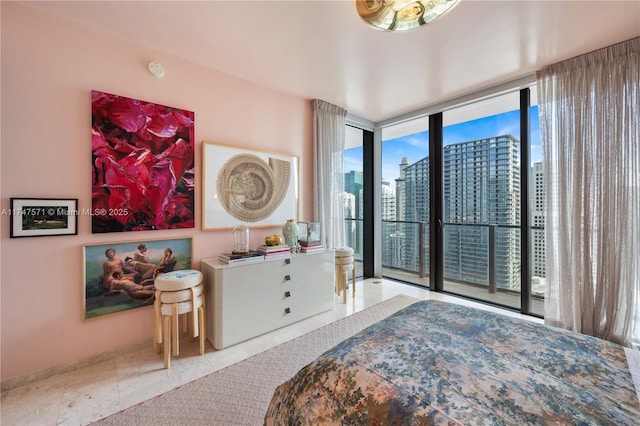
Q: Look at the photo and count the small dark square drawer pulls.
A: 4